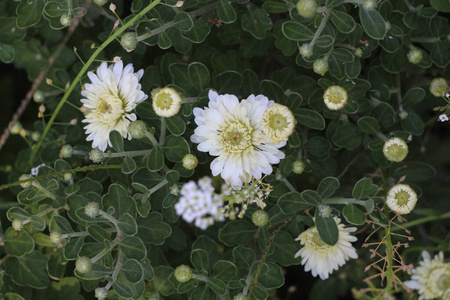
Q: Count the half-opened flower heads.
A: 5